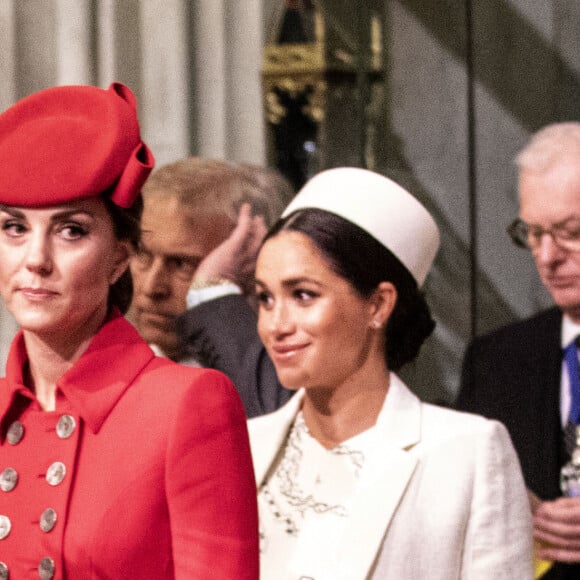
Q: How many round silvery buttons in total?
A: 8